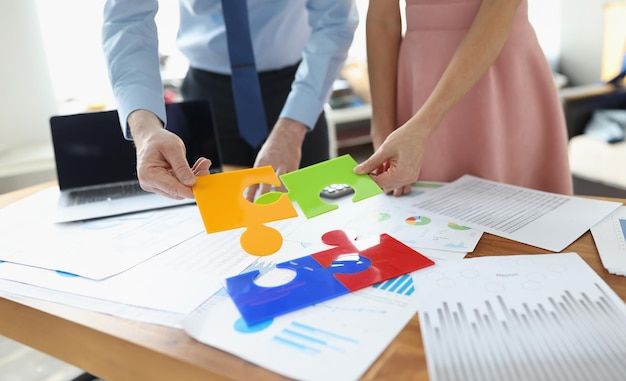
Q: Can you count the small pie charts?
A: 3